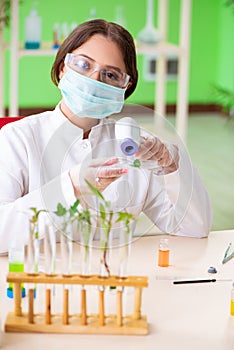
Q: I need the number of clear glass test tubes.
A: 6